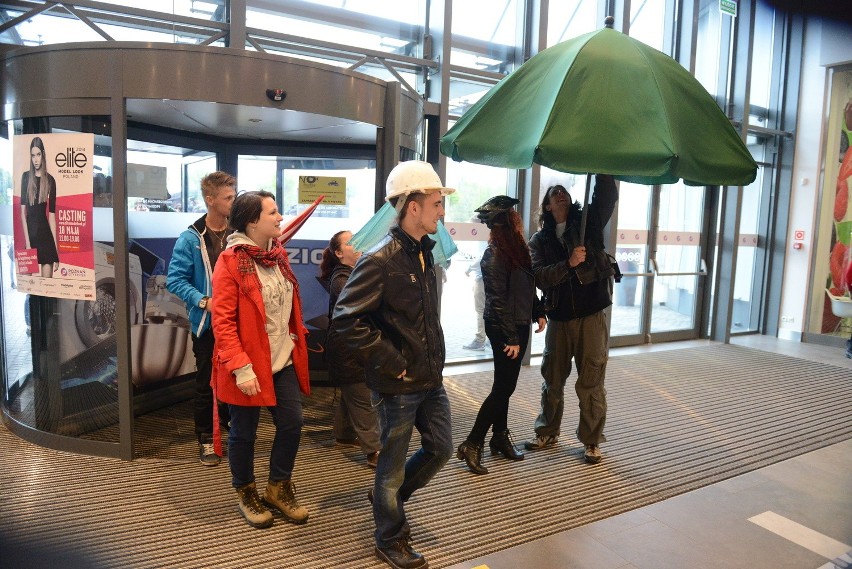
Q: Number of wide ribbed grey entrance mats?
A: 1